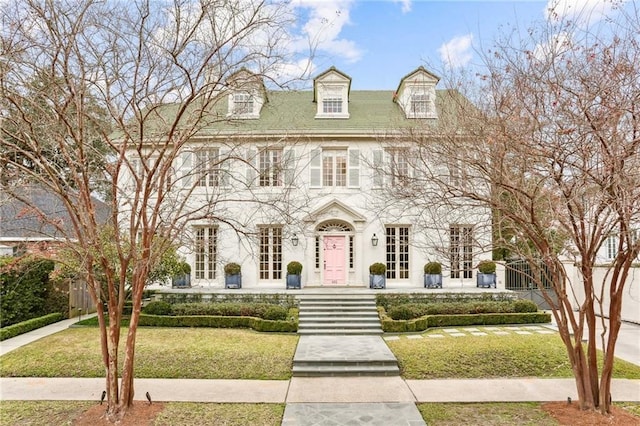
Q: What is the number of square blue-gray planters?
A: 6